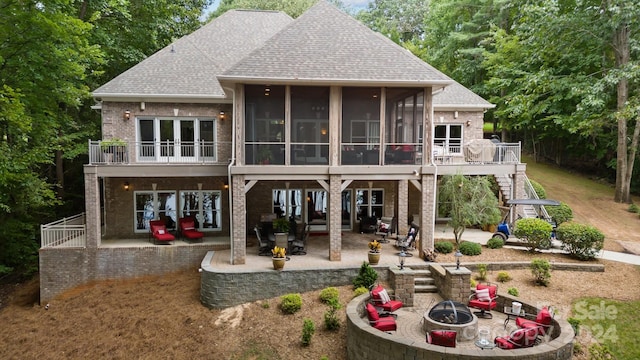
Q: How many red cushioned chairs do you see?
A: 8